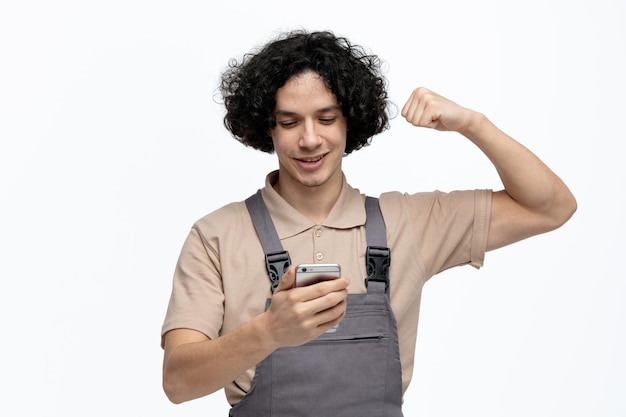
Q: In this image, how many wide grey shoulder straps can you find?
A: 2